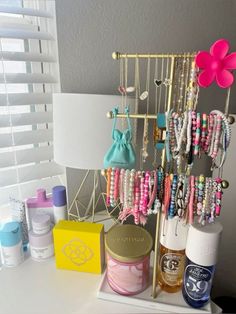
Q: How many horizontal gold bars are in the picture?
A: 3